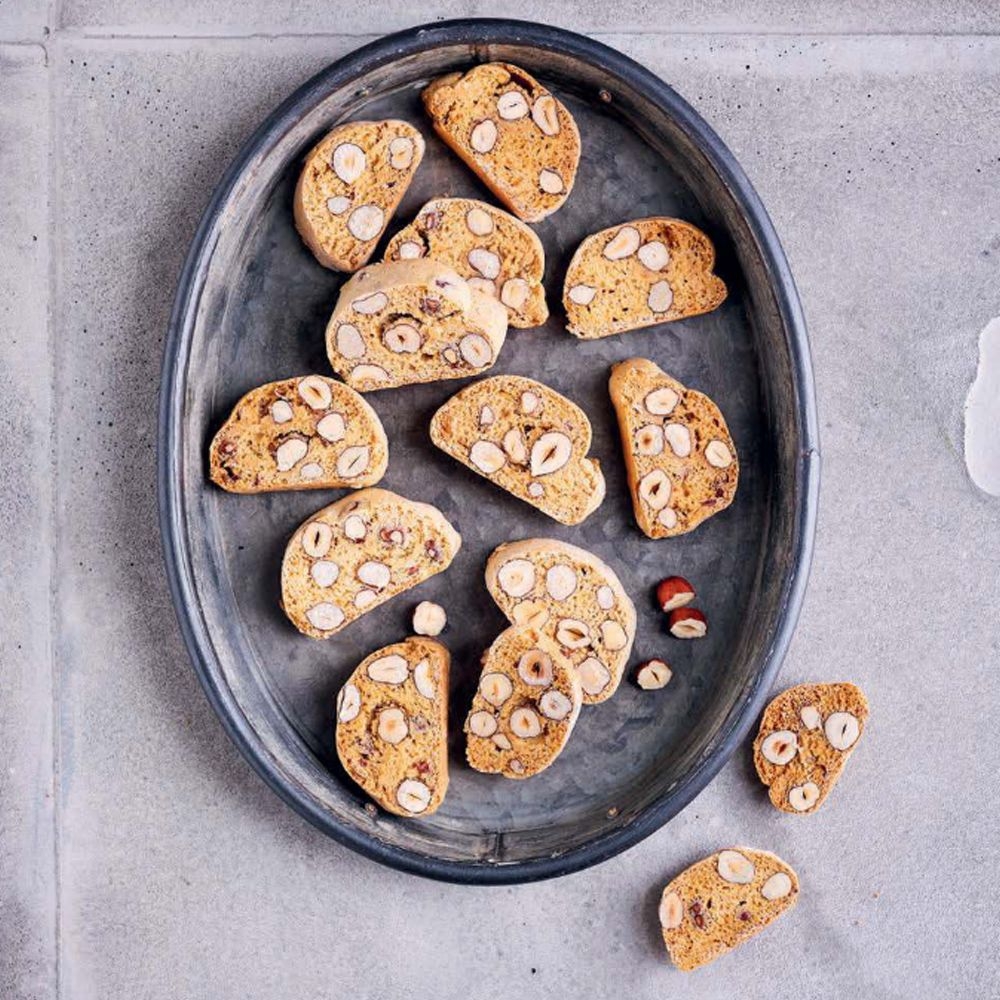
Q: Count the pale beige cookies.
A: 14